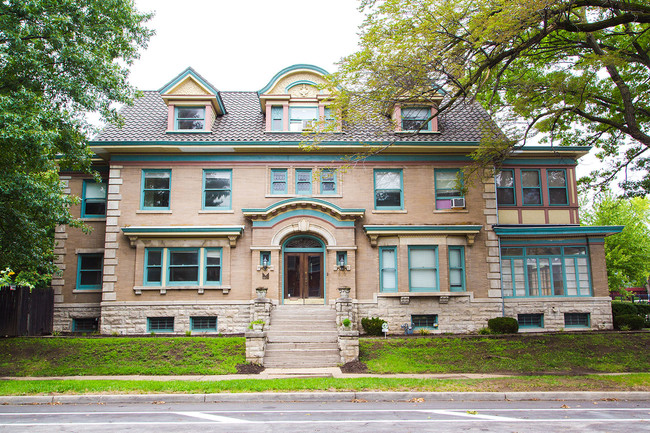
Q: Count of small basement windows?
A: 6